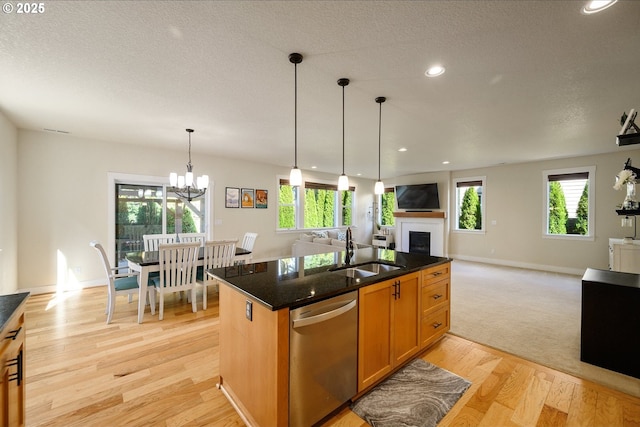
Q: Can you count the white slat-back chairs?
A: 6